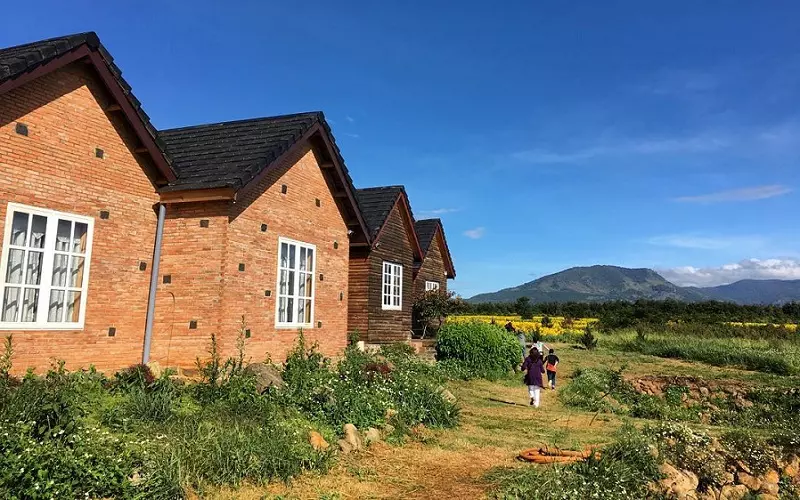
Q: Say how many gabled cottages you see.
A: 4